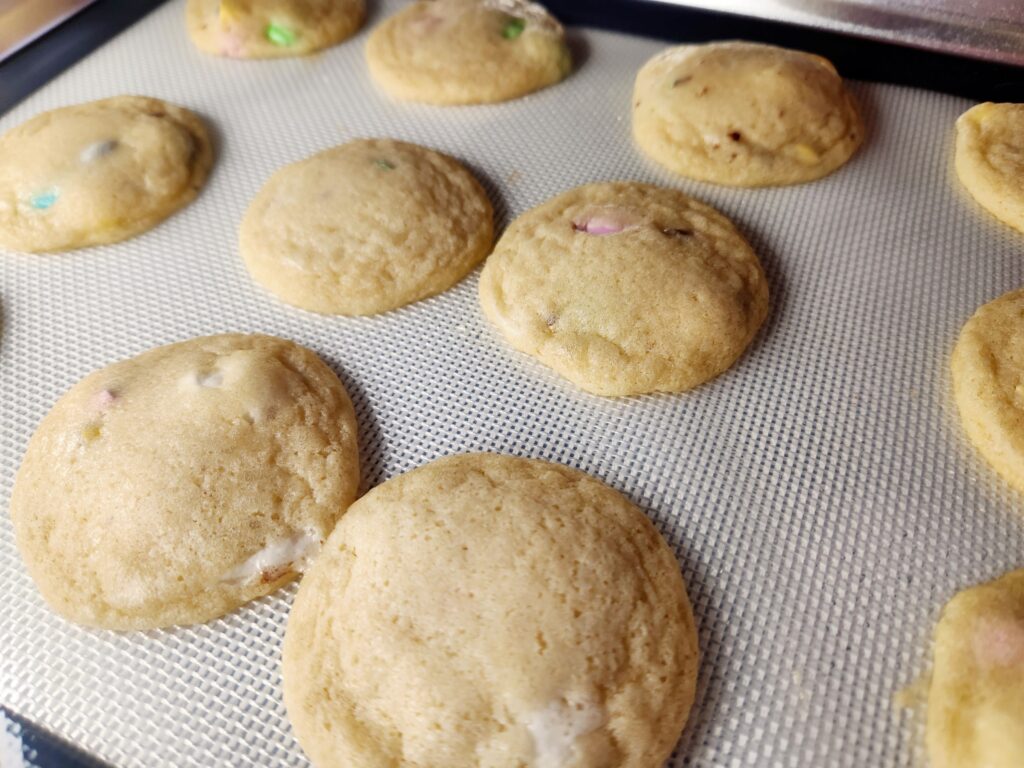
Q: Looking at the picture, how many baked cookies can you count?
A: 11